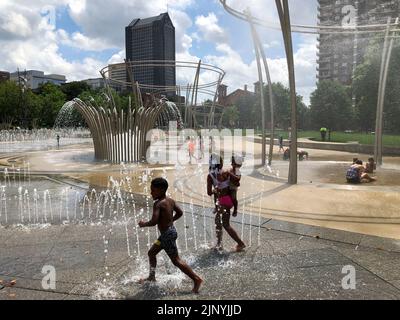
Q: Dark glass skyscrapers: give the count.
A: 1